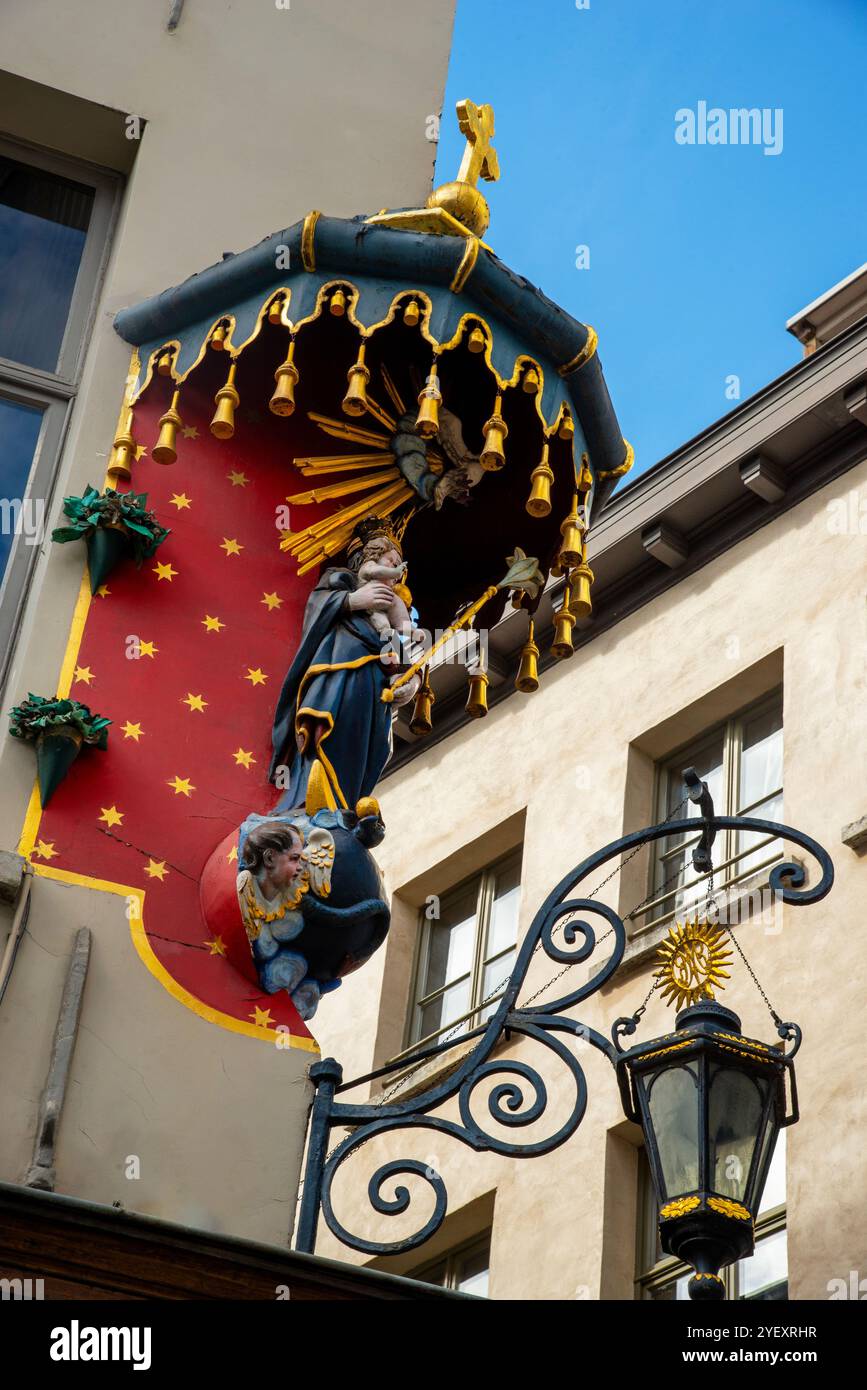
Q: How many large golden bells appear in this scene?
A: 14